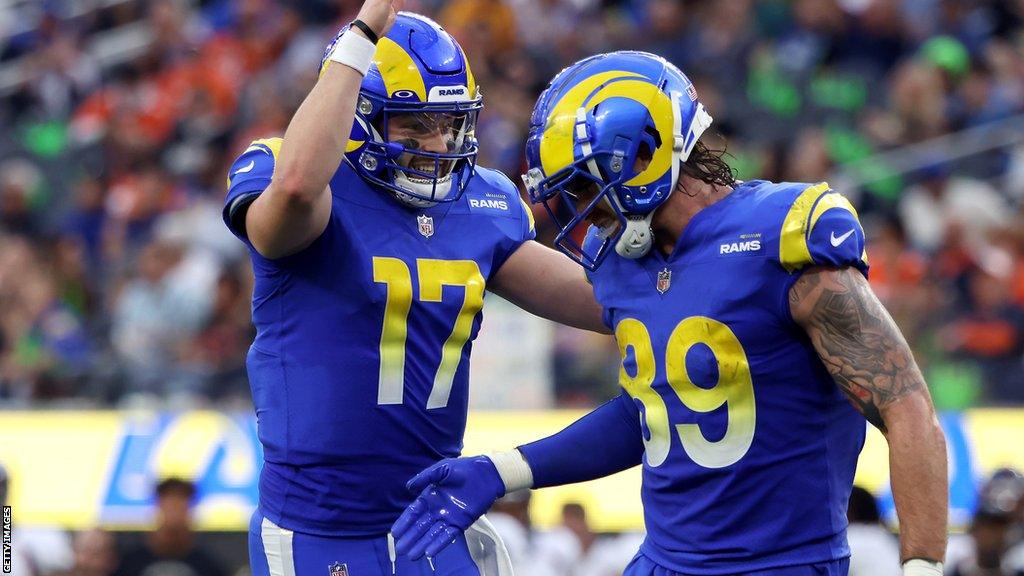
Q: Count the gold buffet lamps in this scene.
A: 0